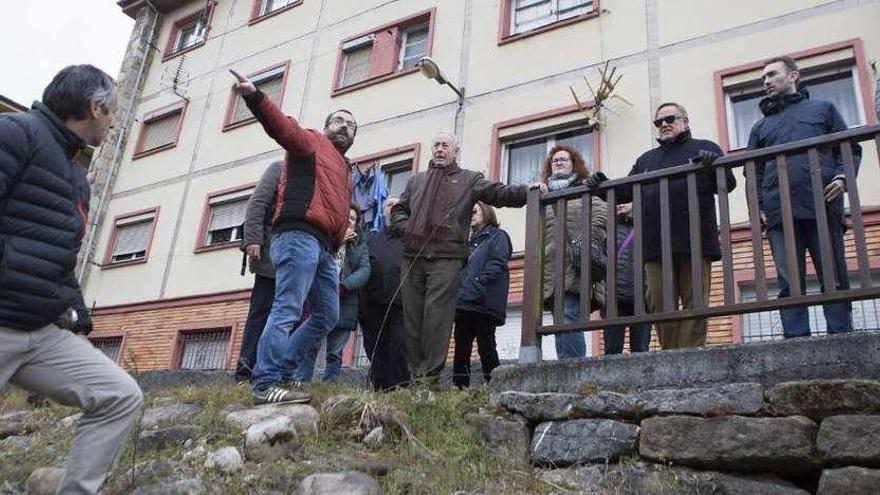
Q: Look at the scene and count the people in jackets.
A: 11